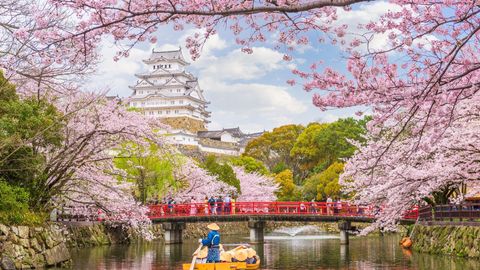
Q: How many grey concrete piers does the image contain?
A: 3